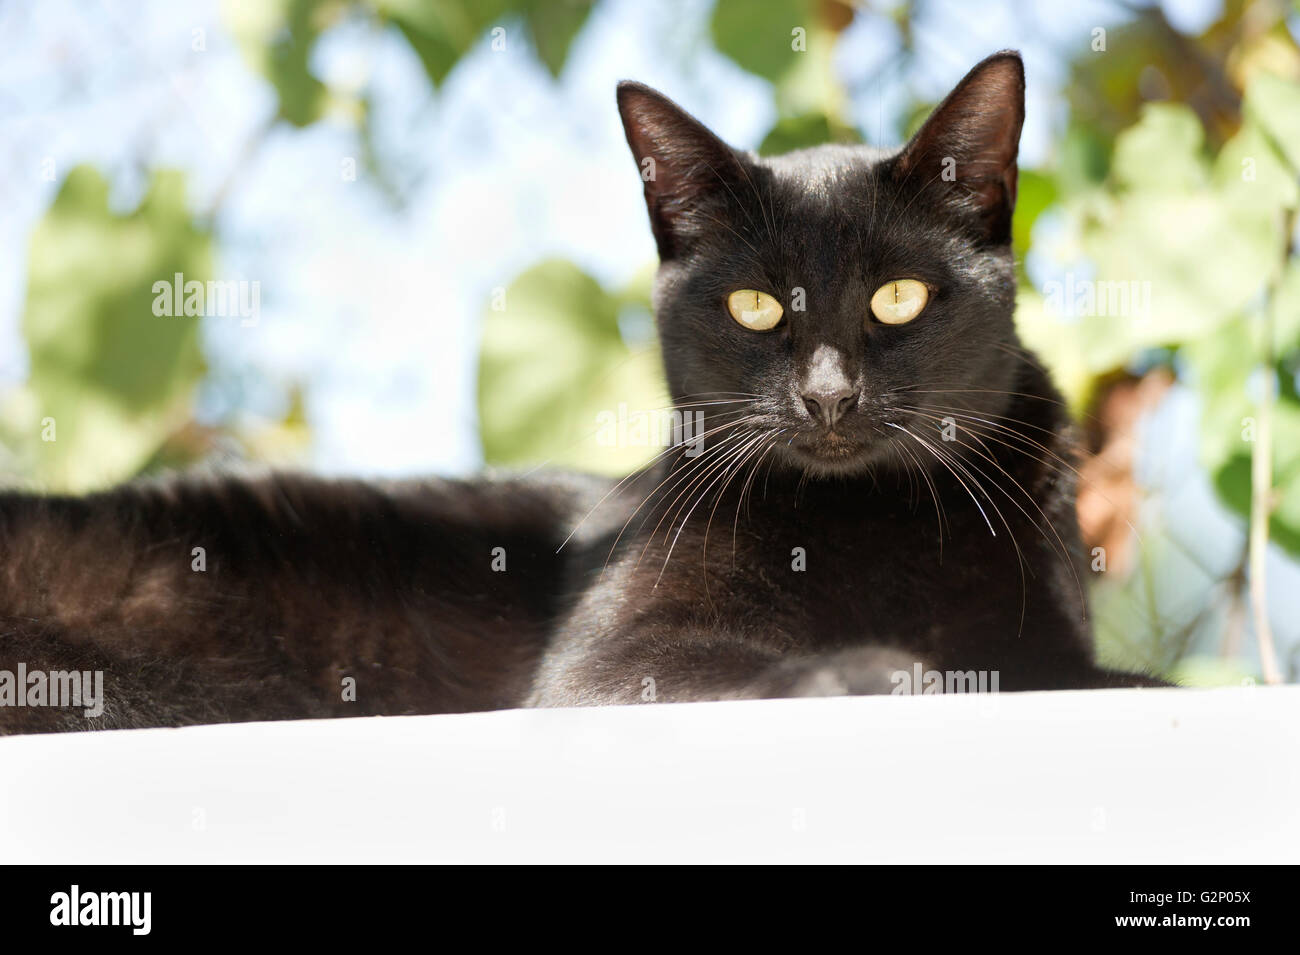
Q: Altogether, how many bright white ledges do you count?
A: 1